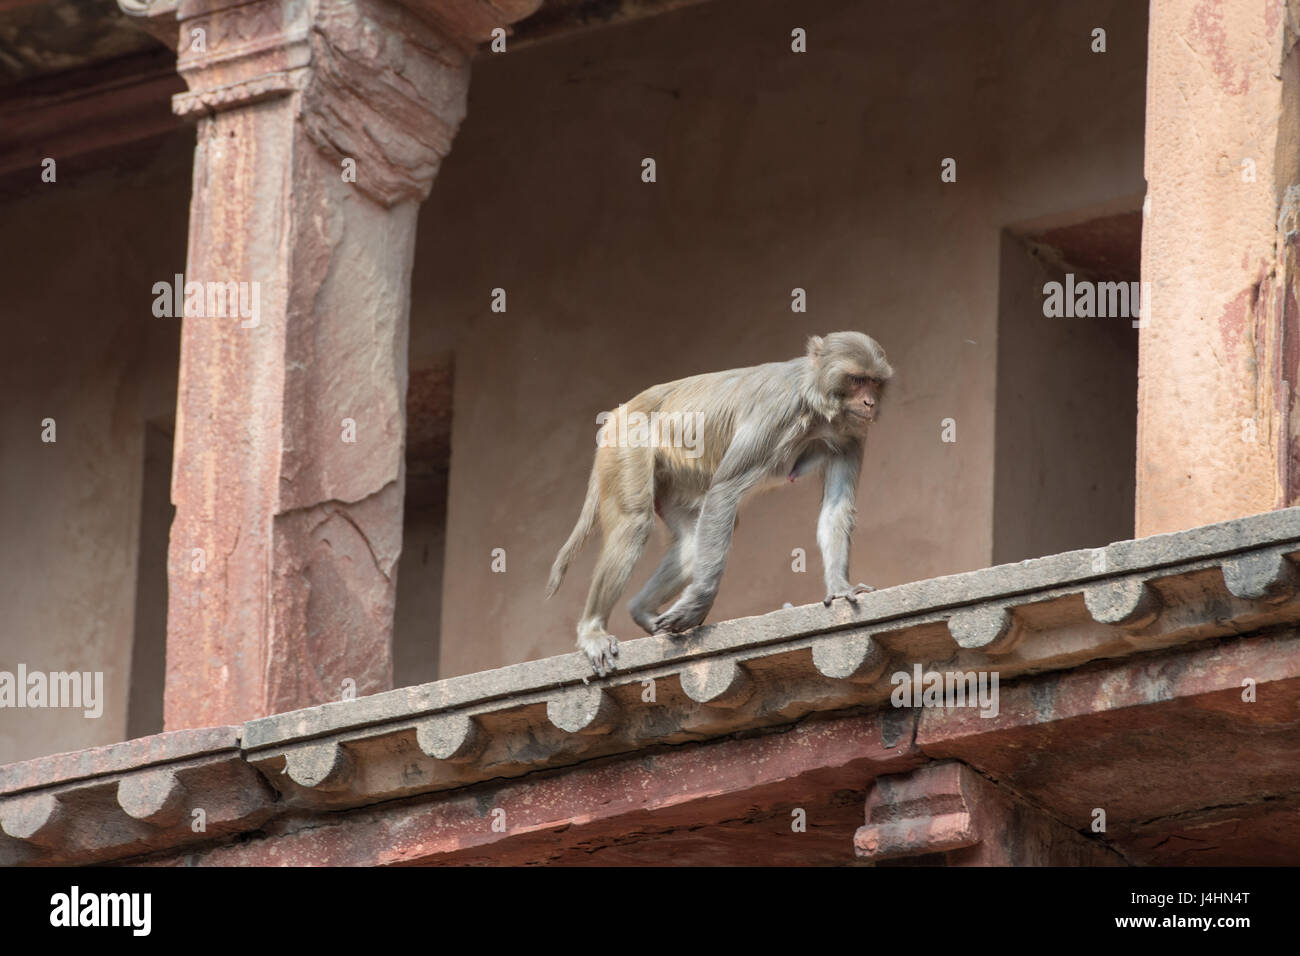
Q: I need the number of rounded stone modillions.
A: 10